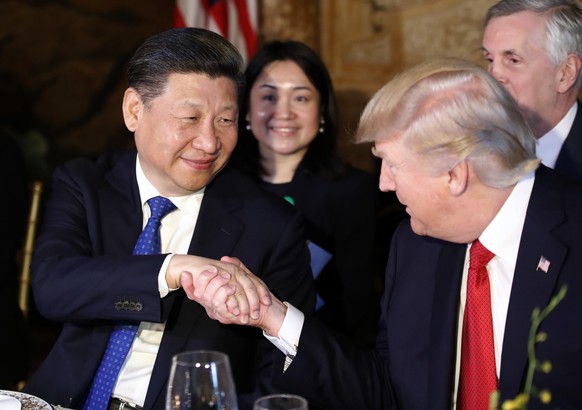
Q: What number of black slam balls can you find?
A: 0